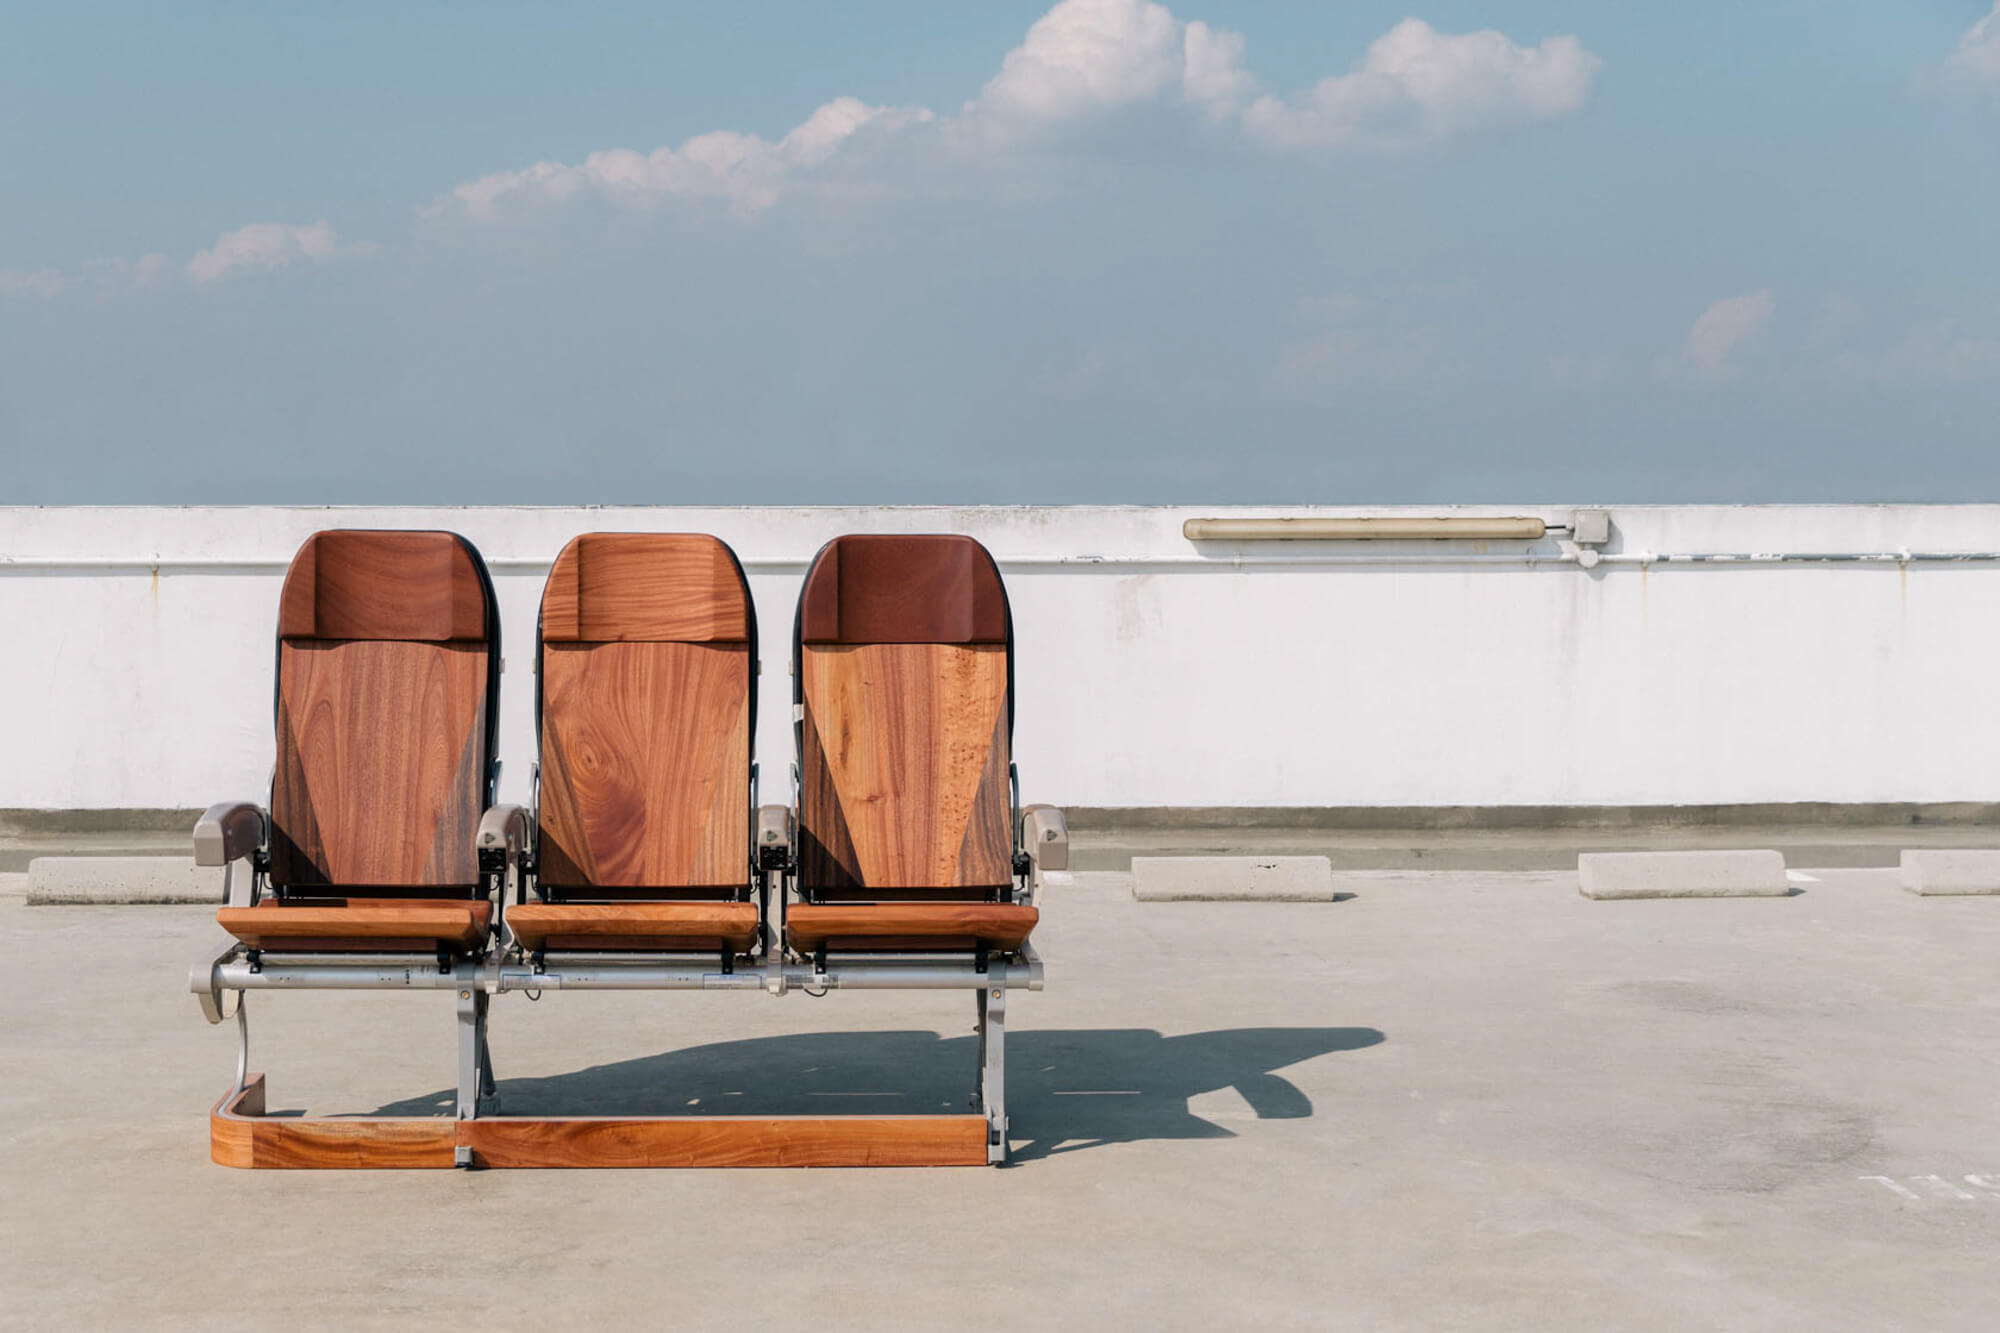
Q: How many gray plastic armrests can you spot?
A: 4